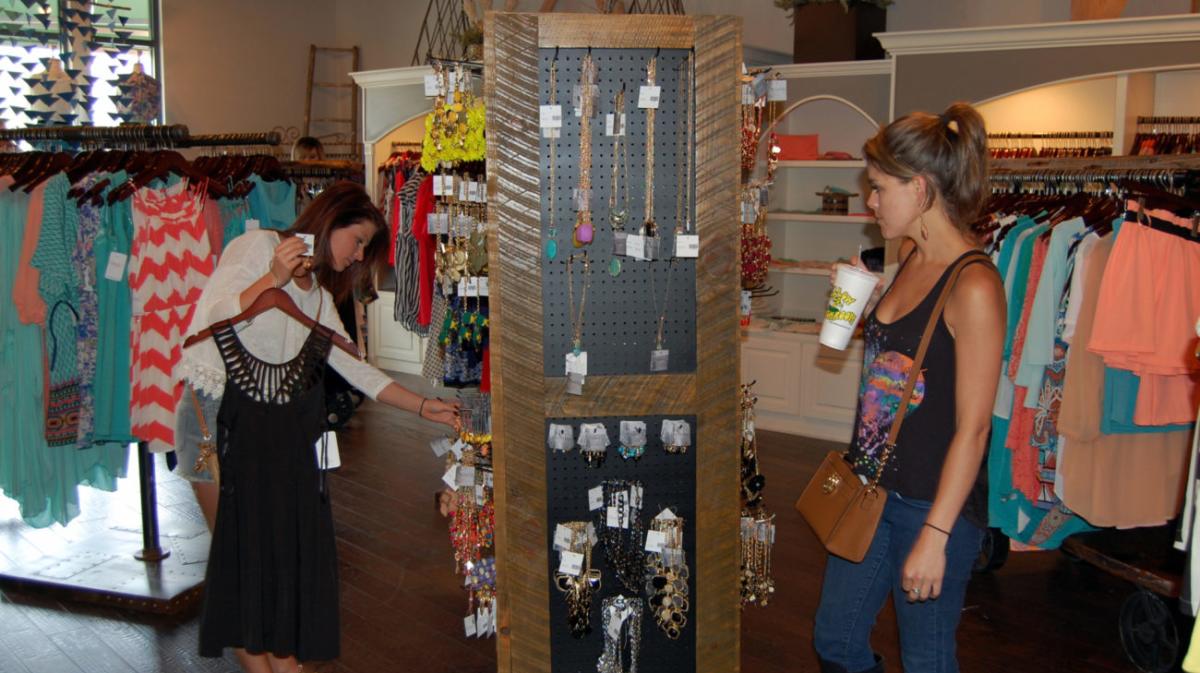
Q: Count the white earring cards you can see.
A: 4